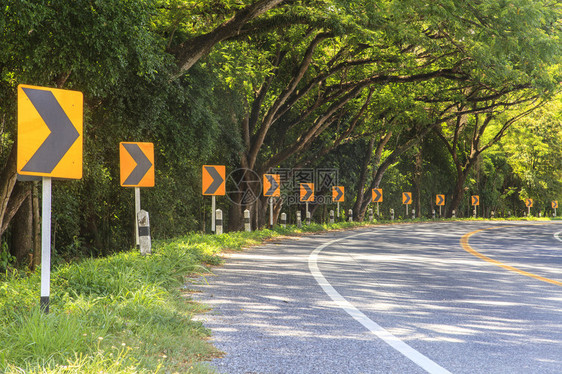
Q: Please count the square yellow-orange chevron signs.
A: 12